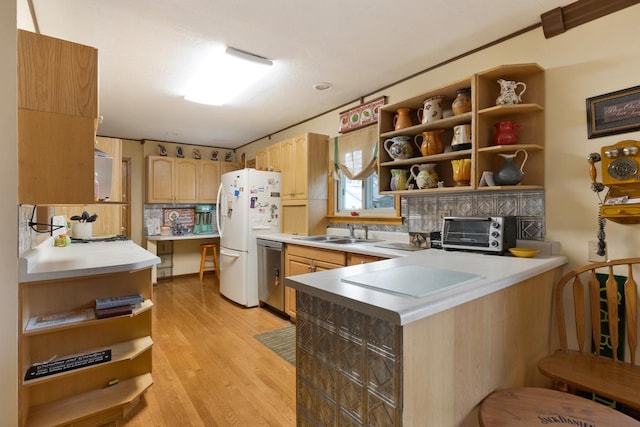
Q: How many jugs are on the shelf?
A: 12